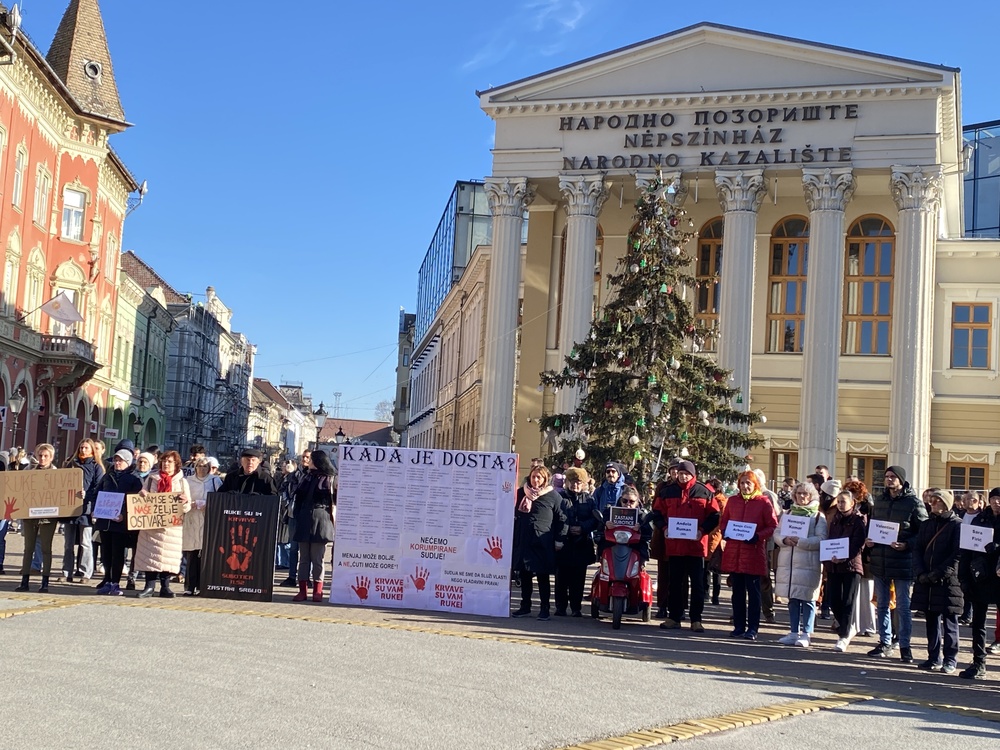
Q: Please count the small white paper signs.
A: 6